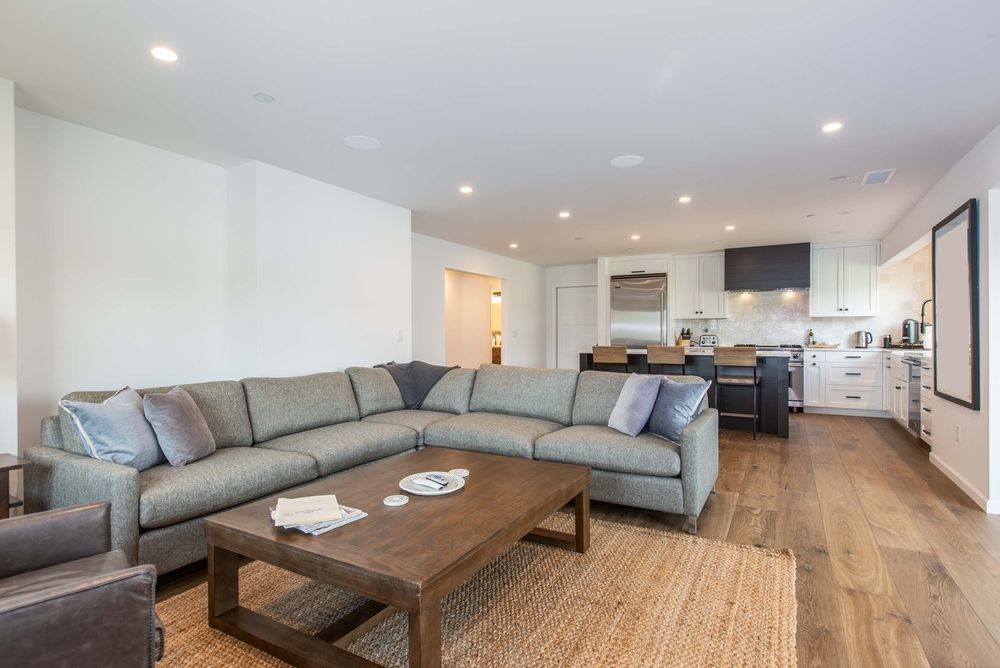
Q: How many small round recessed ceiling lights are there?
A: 8